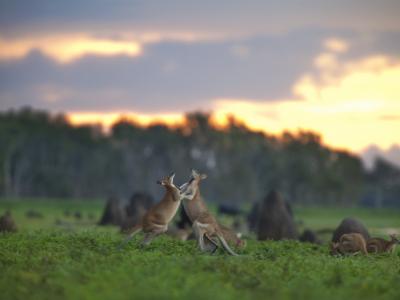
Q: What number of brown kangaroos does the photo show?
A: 4